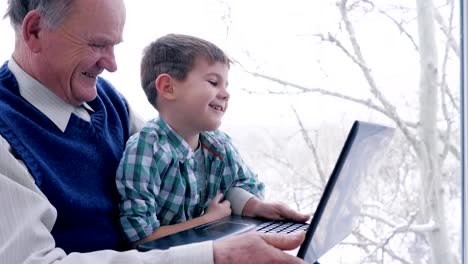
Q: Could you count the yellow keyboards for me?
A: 0